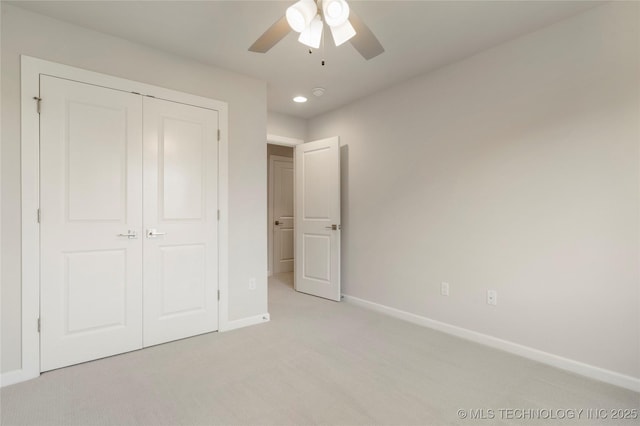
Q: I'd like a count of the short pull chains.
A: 2